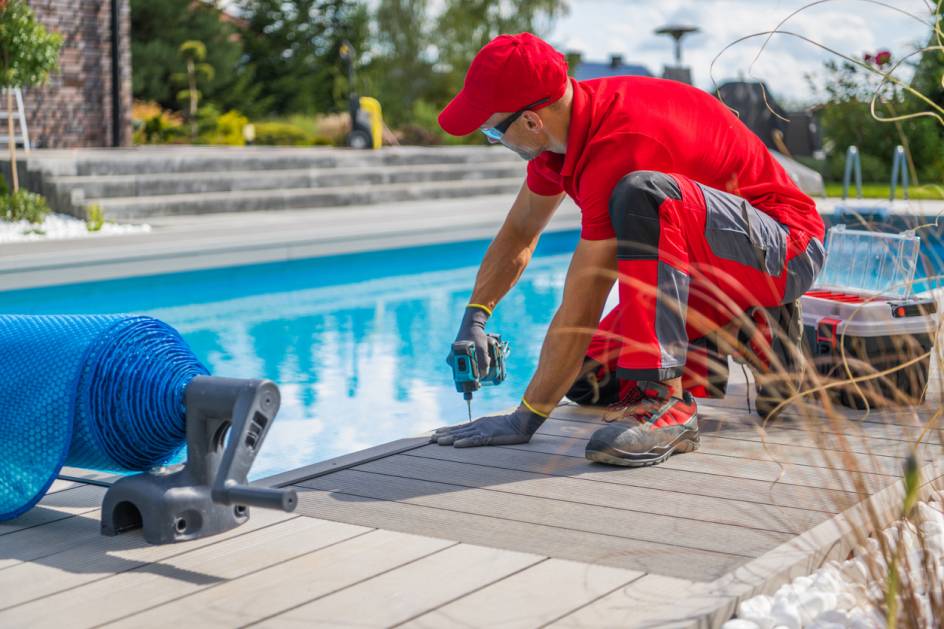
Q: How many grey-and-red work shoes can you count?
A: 2